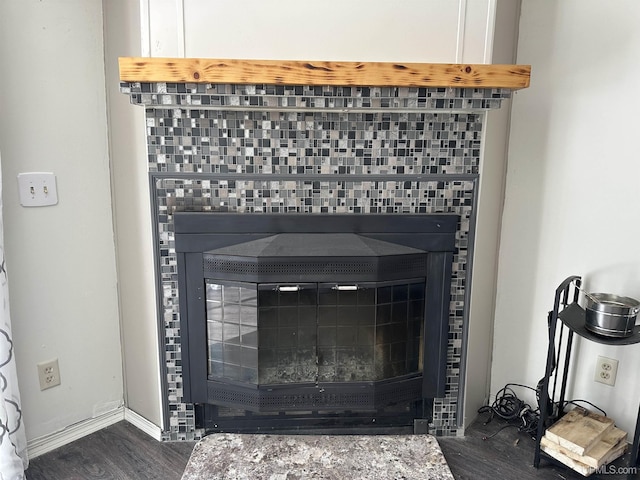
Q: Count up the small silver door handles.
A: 2